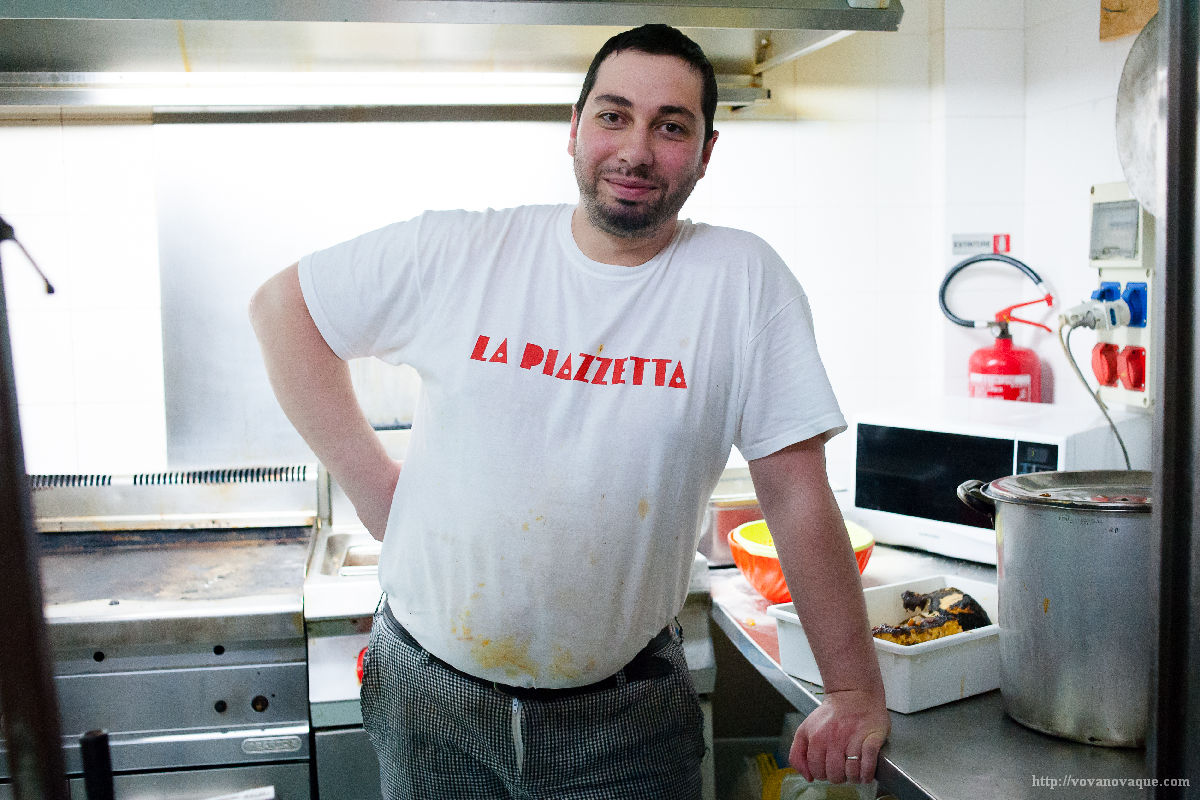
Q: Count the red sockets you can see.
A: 2